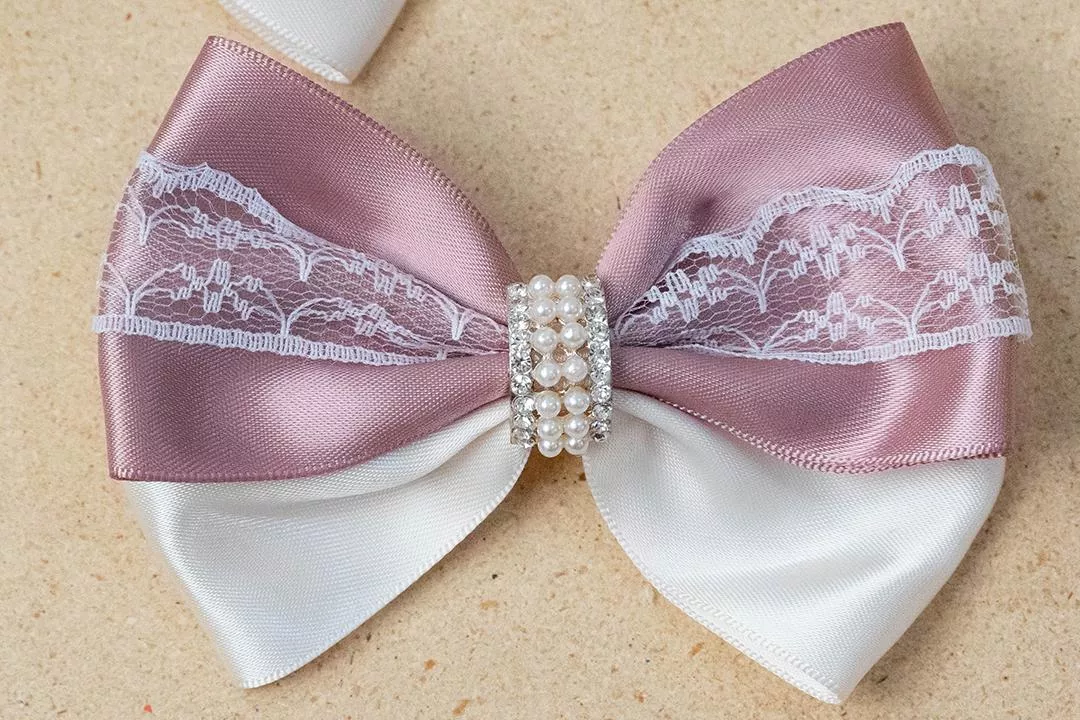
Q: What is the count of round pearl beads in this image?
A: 14